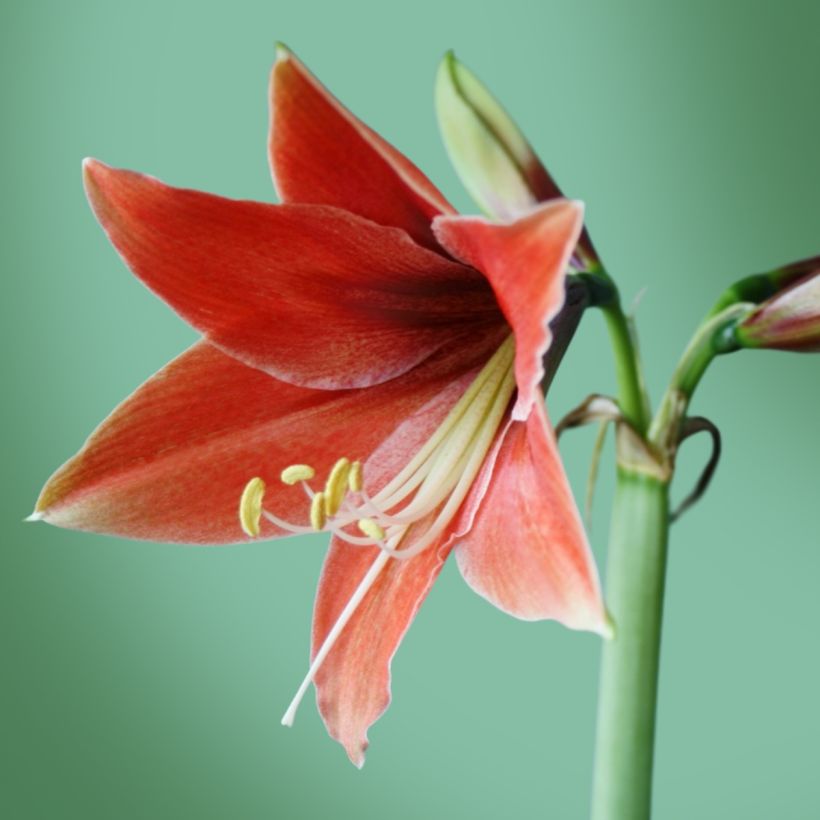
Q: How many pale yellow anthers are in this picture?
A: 6